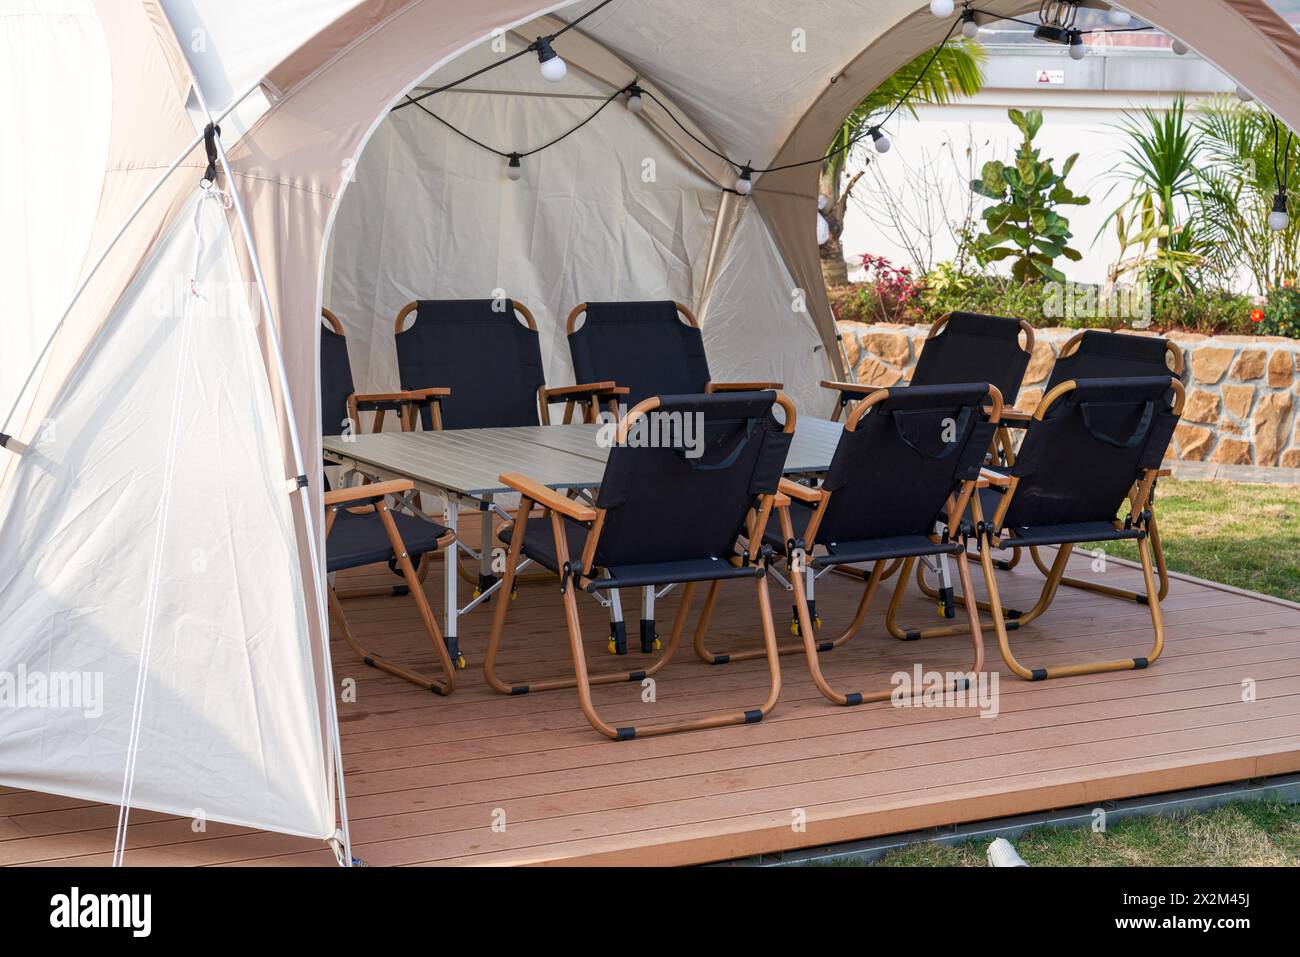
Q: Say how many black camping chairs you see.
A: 9